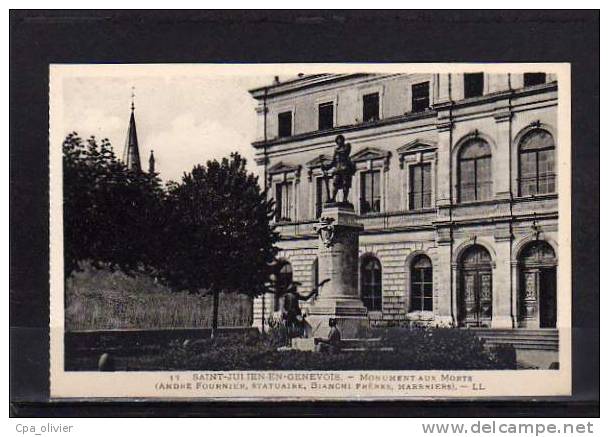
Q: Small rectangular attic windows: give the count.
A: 6